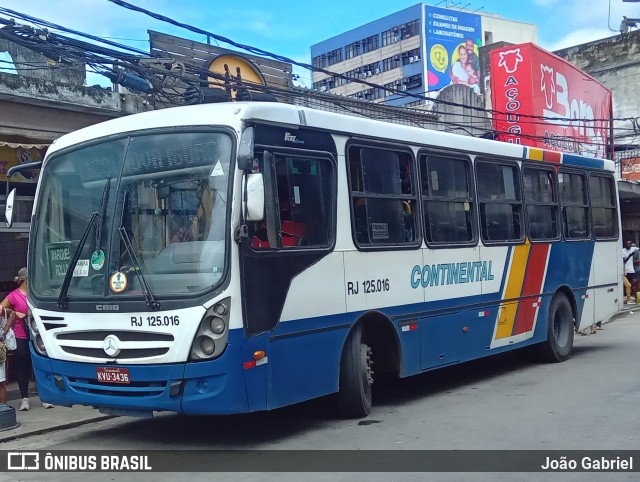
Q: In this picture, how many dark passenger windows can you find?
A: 6